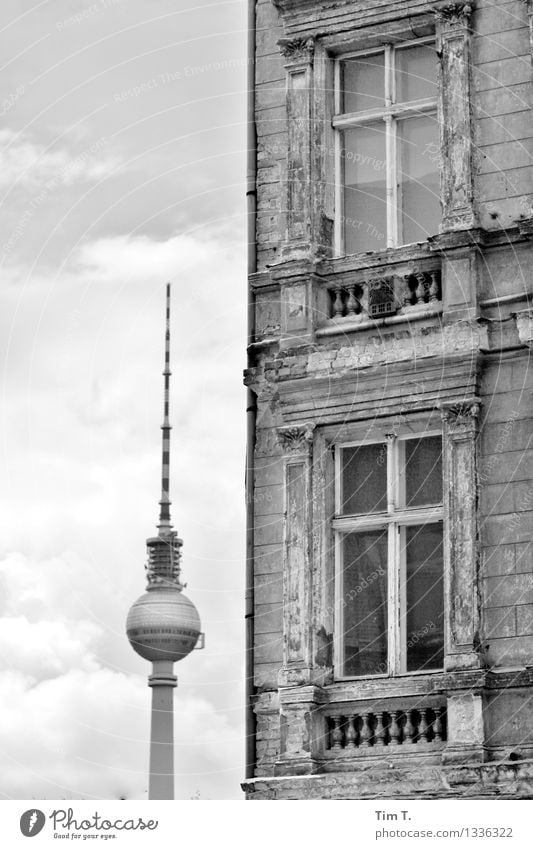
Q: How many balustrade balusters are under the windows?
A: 13